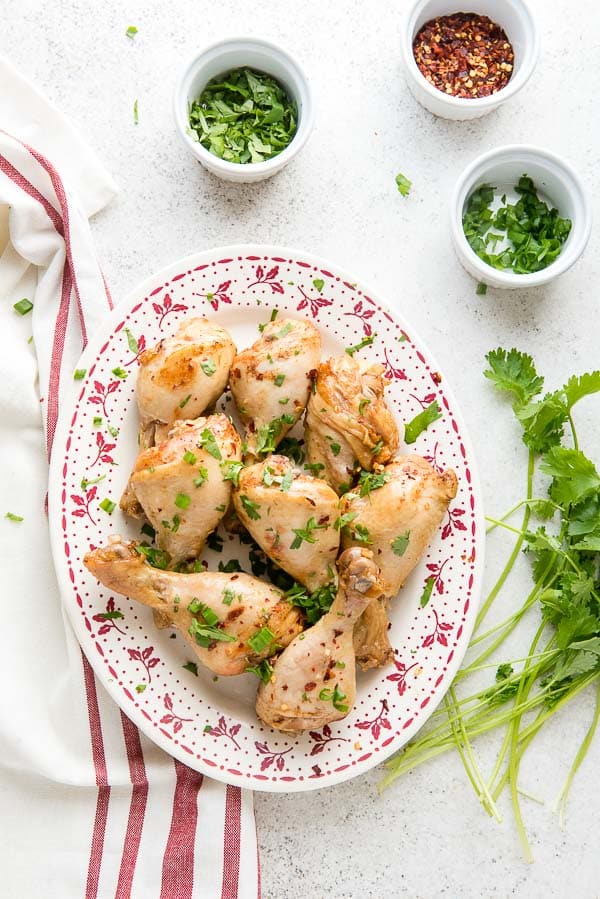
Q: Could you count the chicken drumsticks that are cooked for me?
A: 8